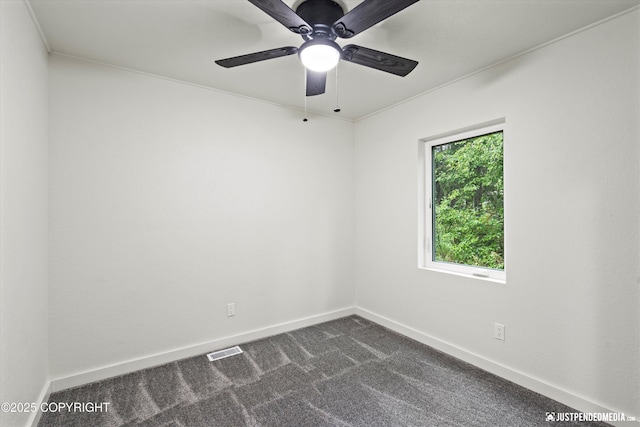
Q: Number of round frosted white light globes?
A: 1